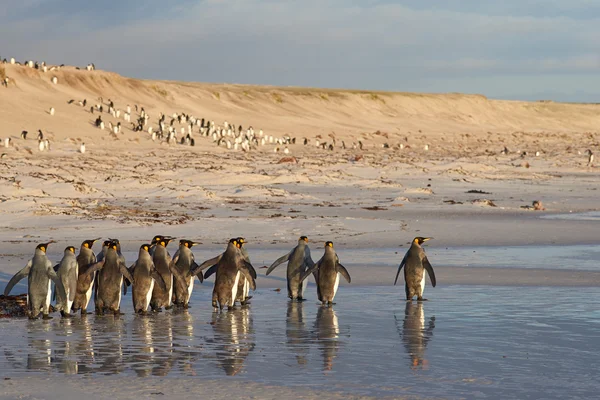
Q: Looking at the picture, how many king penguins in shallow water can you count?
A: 15